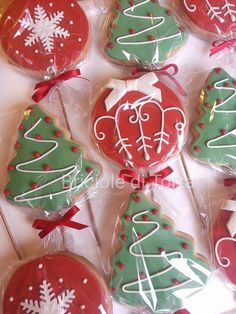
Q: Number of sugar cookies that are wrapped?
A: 9